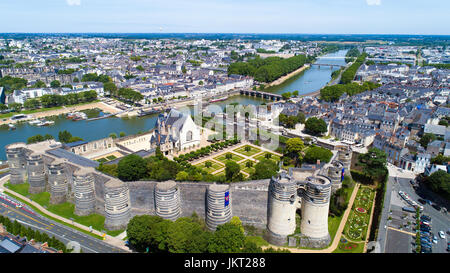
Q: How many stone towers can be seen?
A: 11